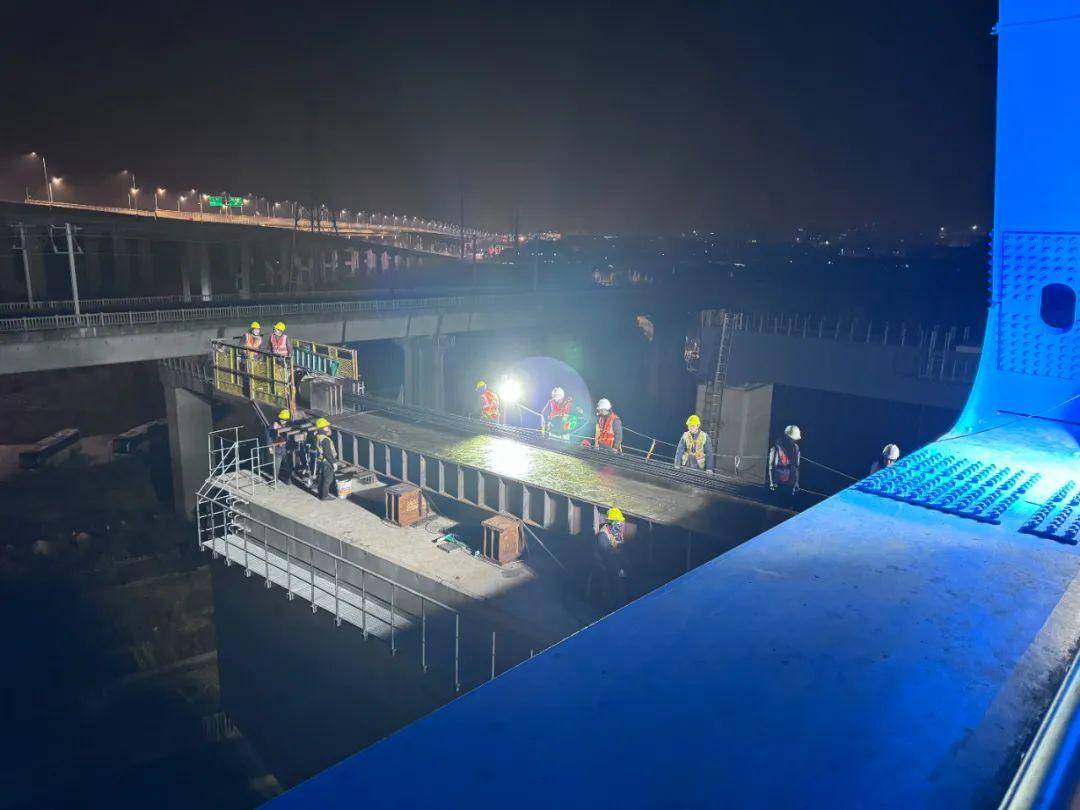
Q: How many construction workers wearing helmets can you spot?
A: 11